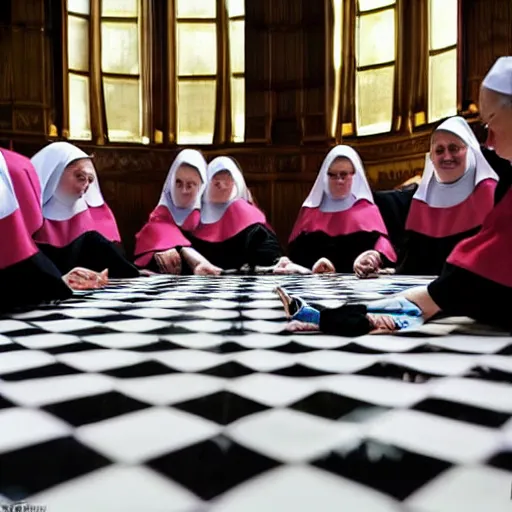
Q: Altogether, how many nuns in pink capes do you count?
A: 7